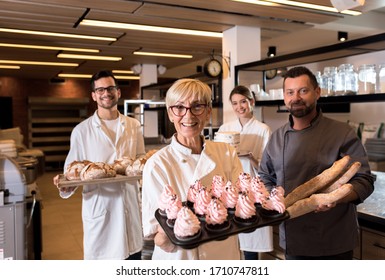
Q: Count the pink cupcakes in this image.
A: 12